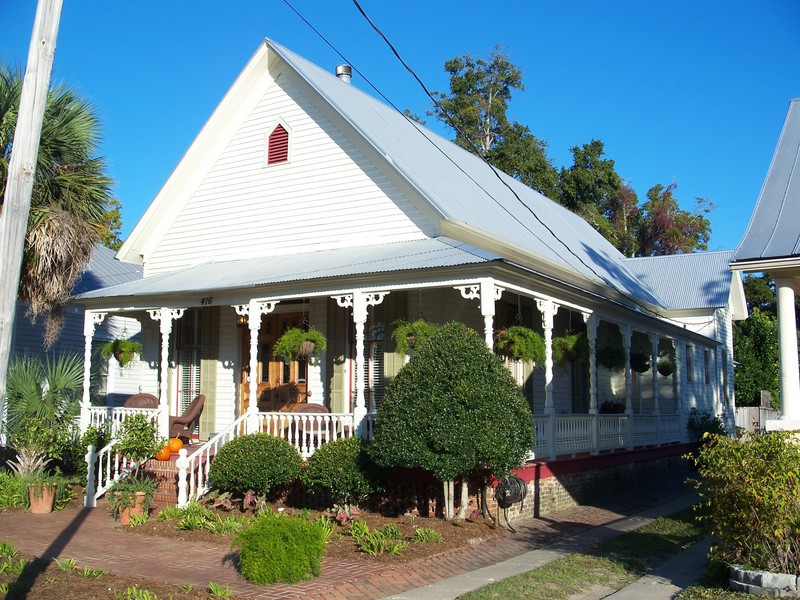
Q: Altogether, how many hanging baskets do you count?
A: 8